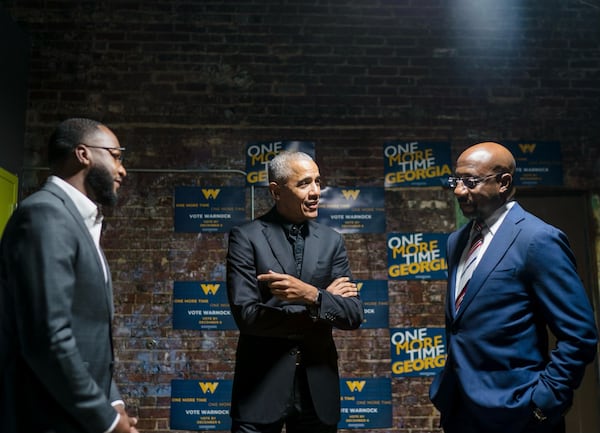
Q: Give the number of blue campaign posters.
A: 11